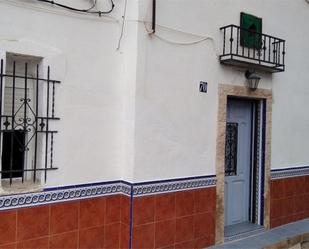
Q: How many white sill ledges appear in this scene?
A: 1